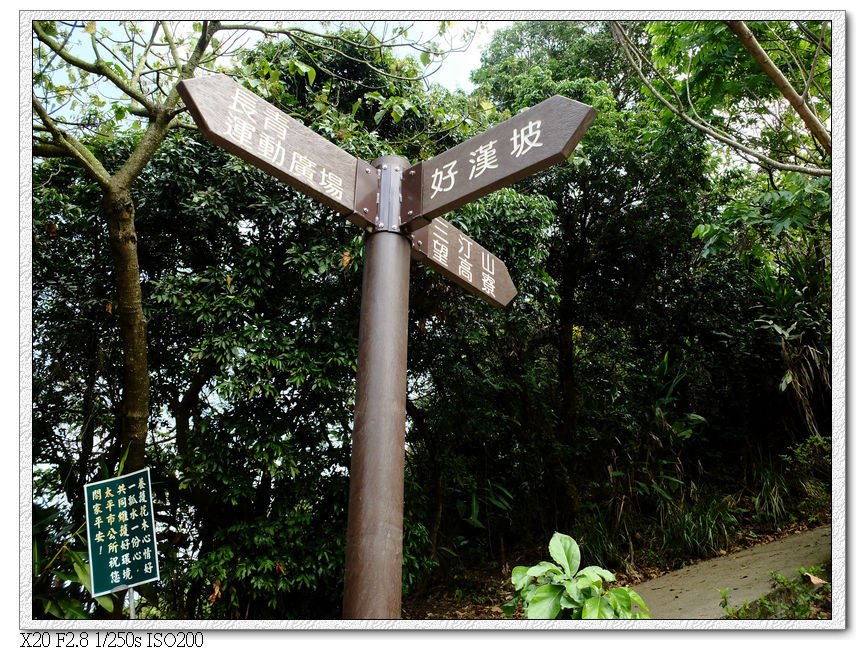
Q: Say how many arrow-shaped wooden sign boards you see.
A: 3